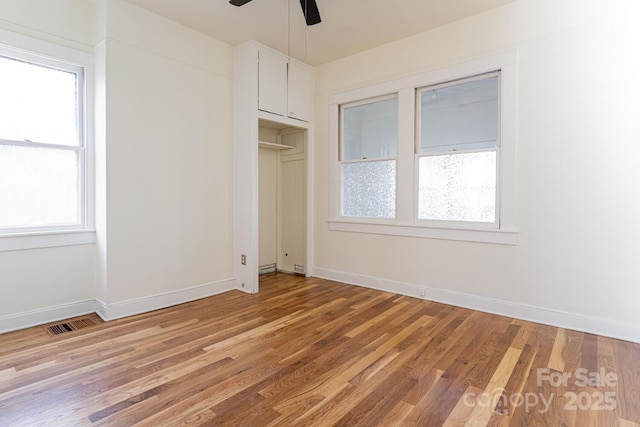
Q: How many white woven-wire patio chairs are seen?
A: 0